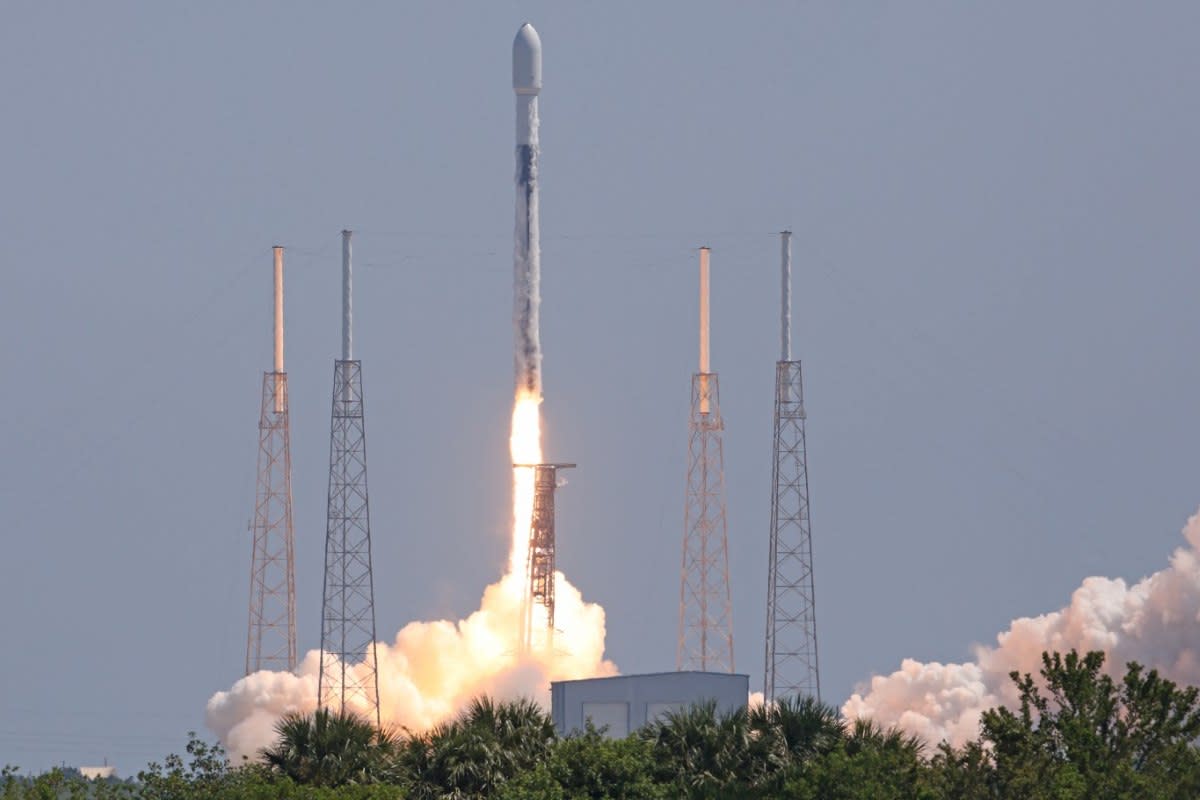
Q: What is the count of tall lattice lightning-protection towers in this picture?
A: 4